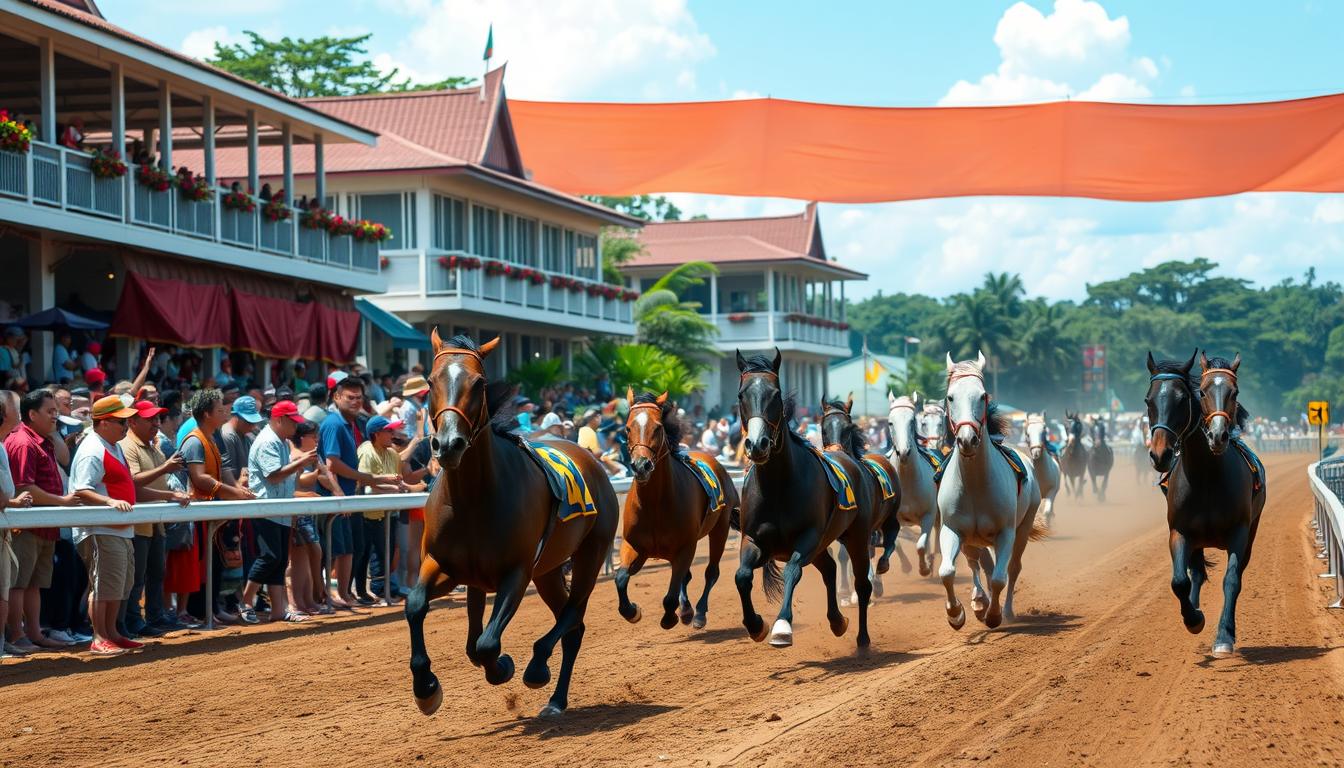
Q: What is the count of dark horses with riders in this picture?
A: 0